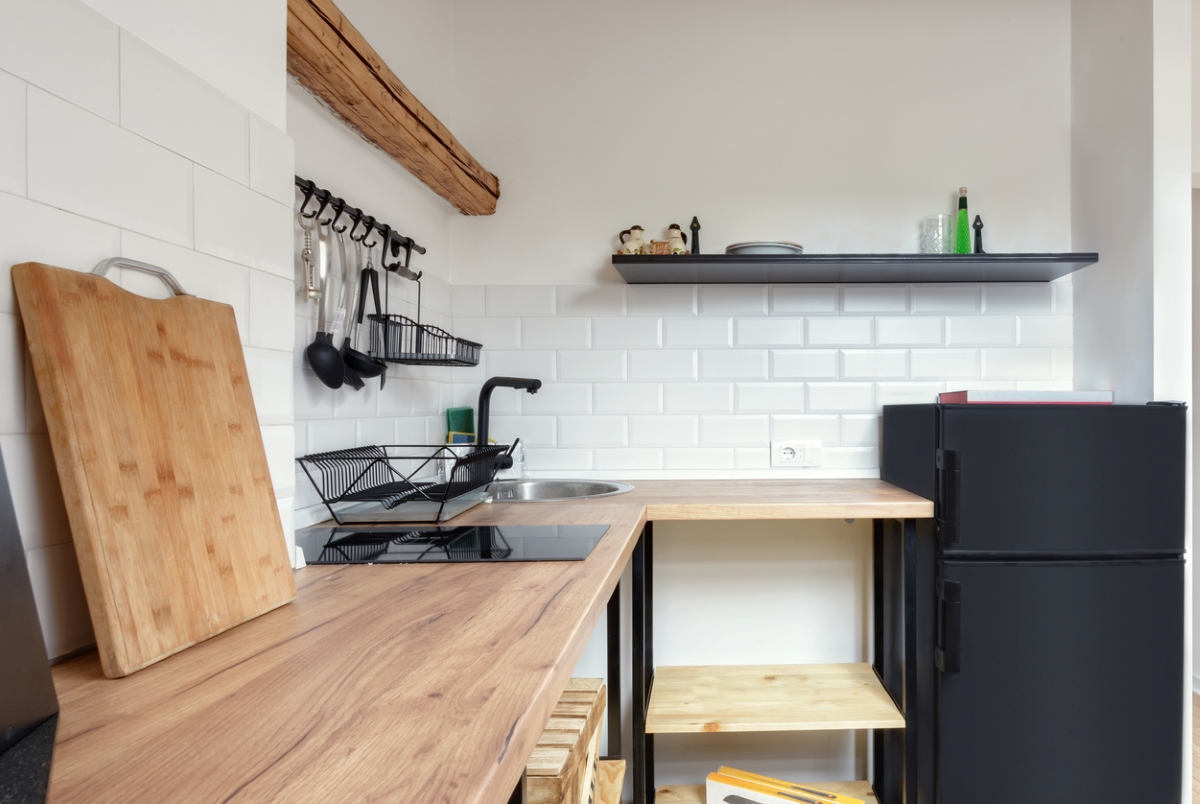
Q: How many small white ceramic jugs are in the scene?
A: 2